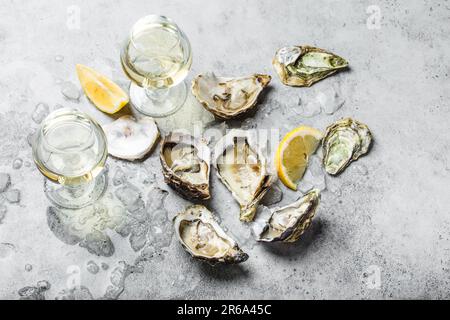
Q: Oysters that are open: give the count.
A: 5